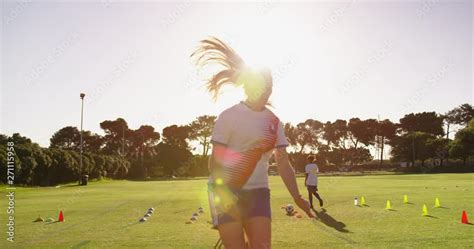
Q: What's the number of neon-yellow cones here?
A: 5